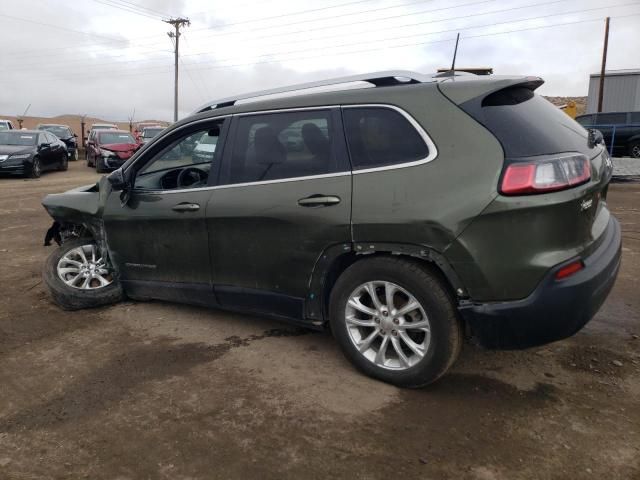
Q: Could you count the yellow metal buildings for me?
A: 0